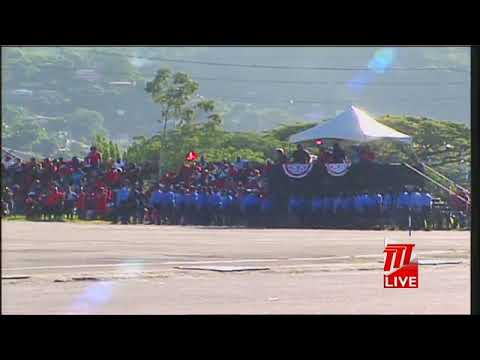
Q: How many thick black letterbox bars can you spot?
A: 2